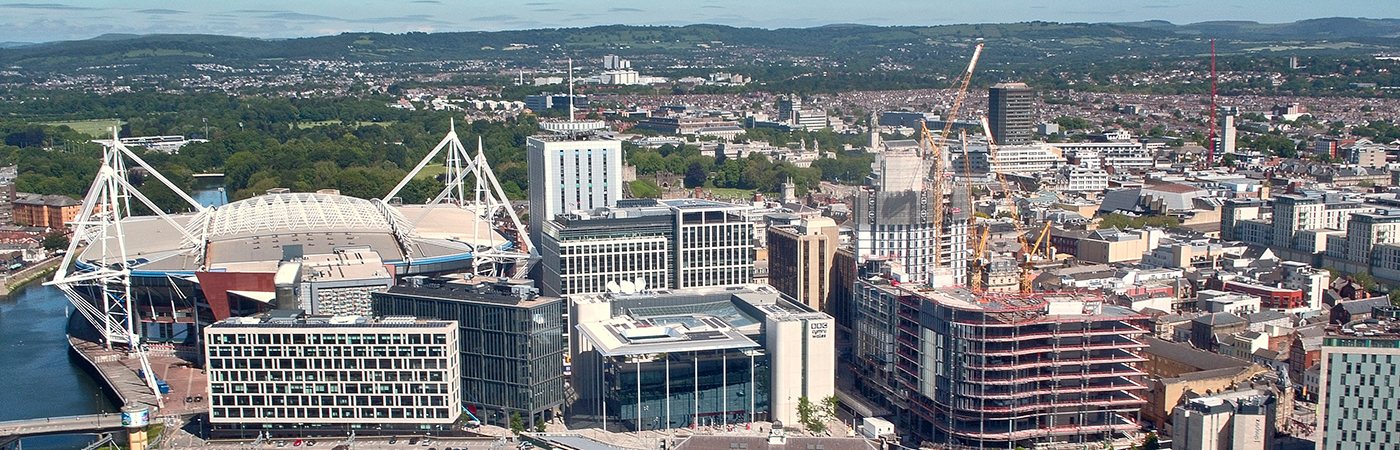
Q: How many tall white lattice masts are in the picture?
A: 4